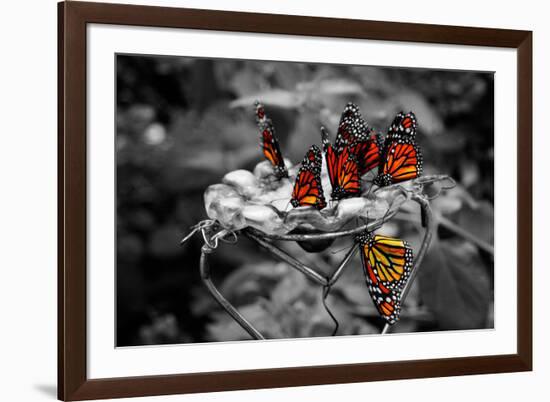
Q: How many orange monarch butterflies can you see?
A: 6